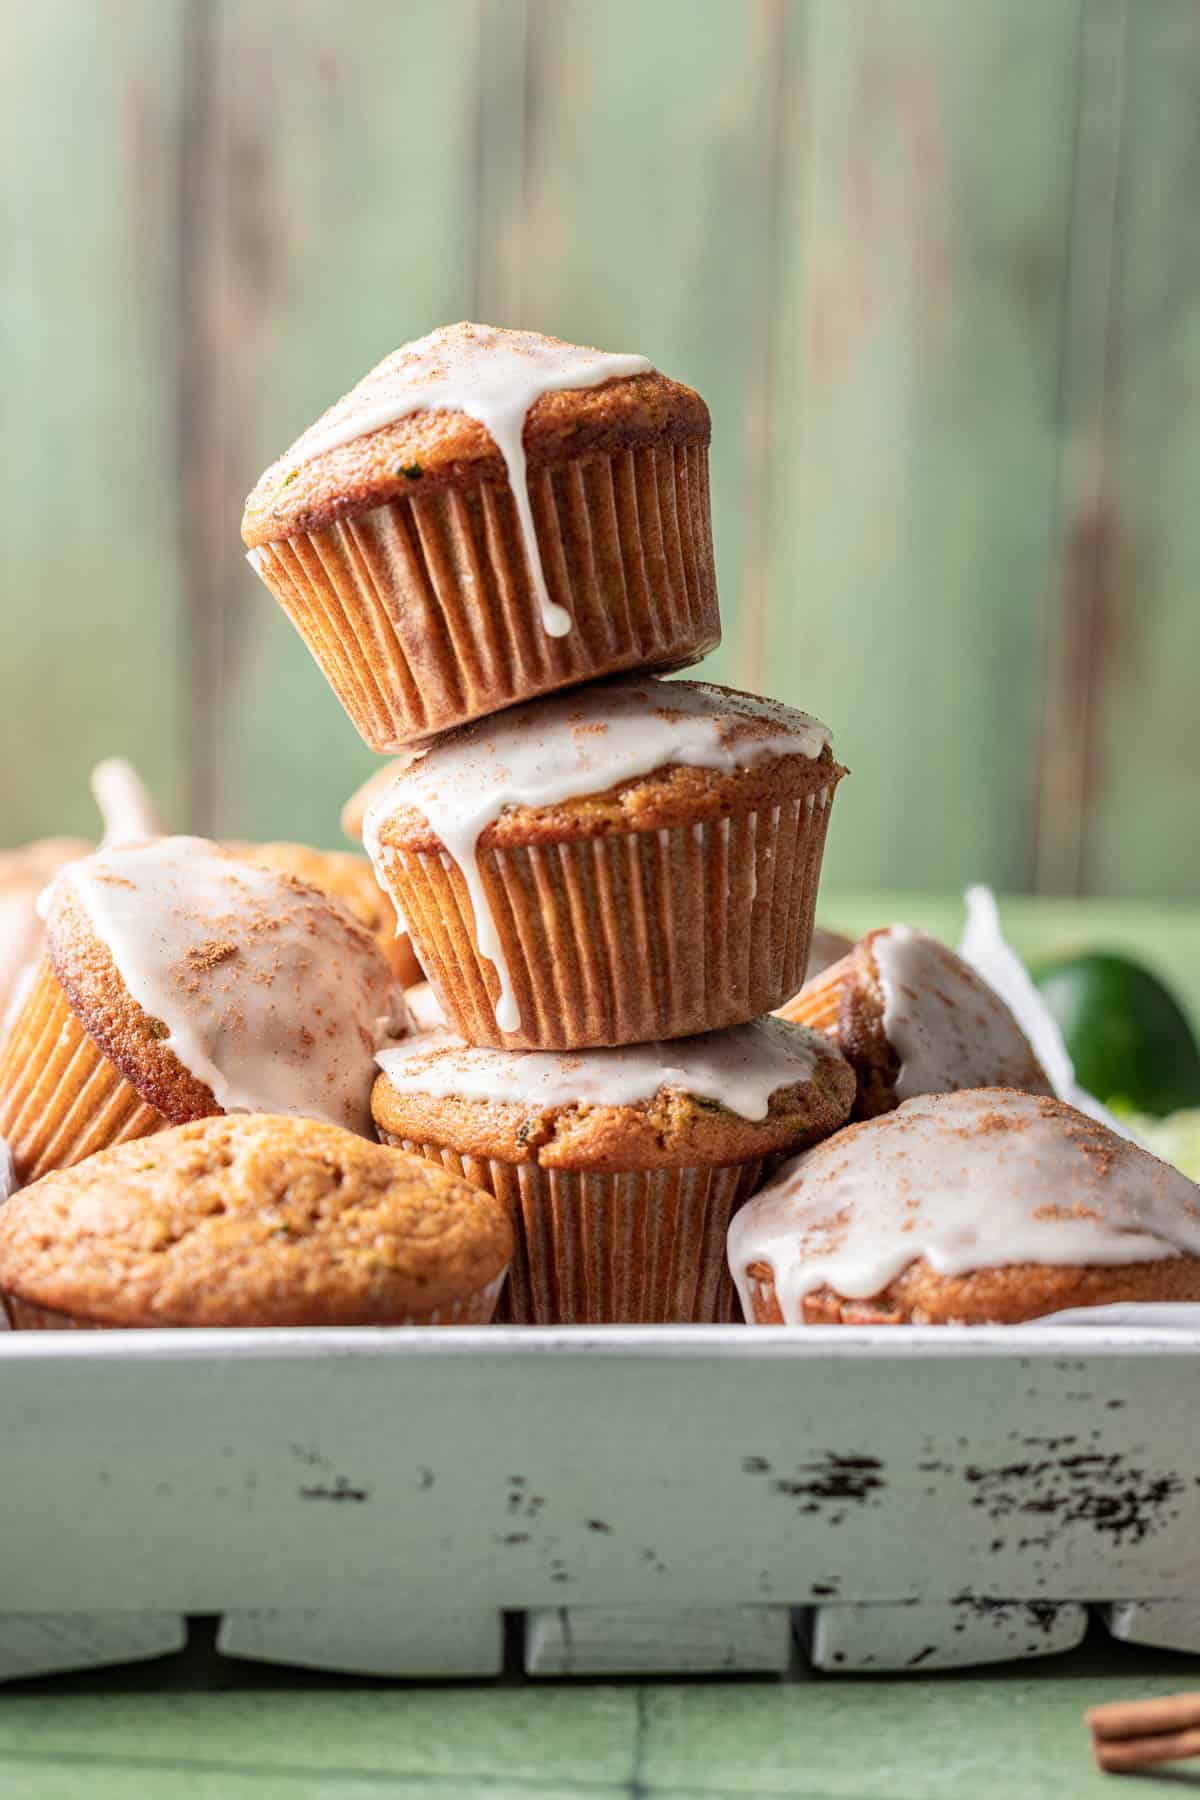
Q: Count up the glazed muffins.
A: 6